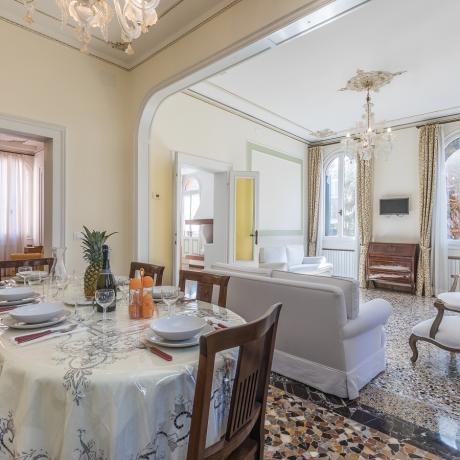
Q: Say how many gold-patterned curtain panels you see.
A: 3